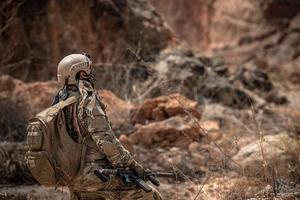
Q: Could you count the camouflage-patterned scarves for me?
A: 1